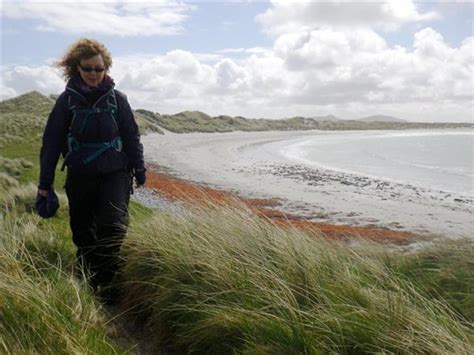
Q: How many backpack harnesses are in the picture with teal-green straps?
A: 1